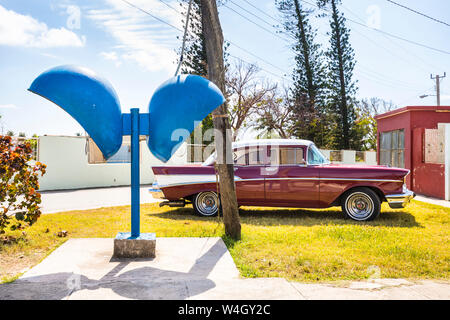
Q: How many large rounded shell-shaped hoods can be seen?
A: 2